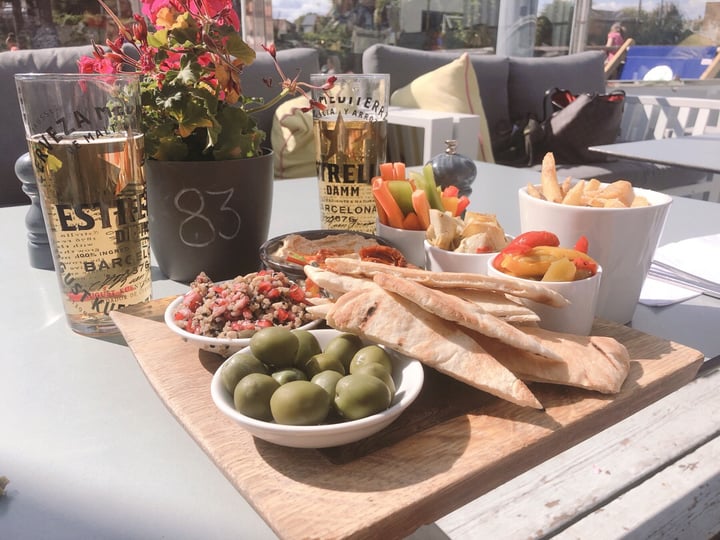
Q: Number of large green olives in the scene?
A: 12